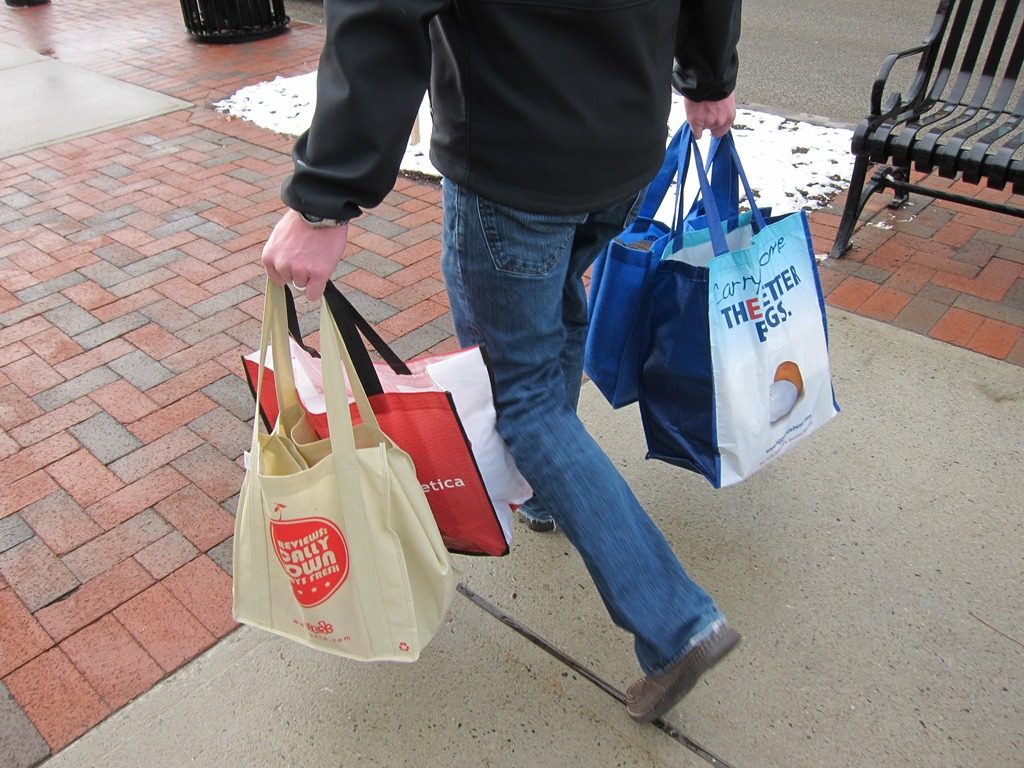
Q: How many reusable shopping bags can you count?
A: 4